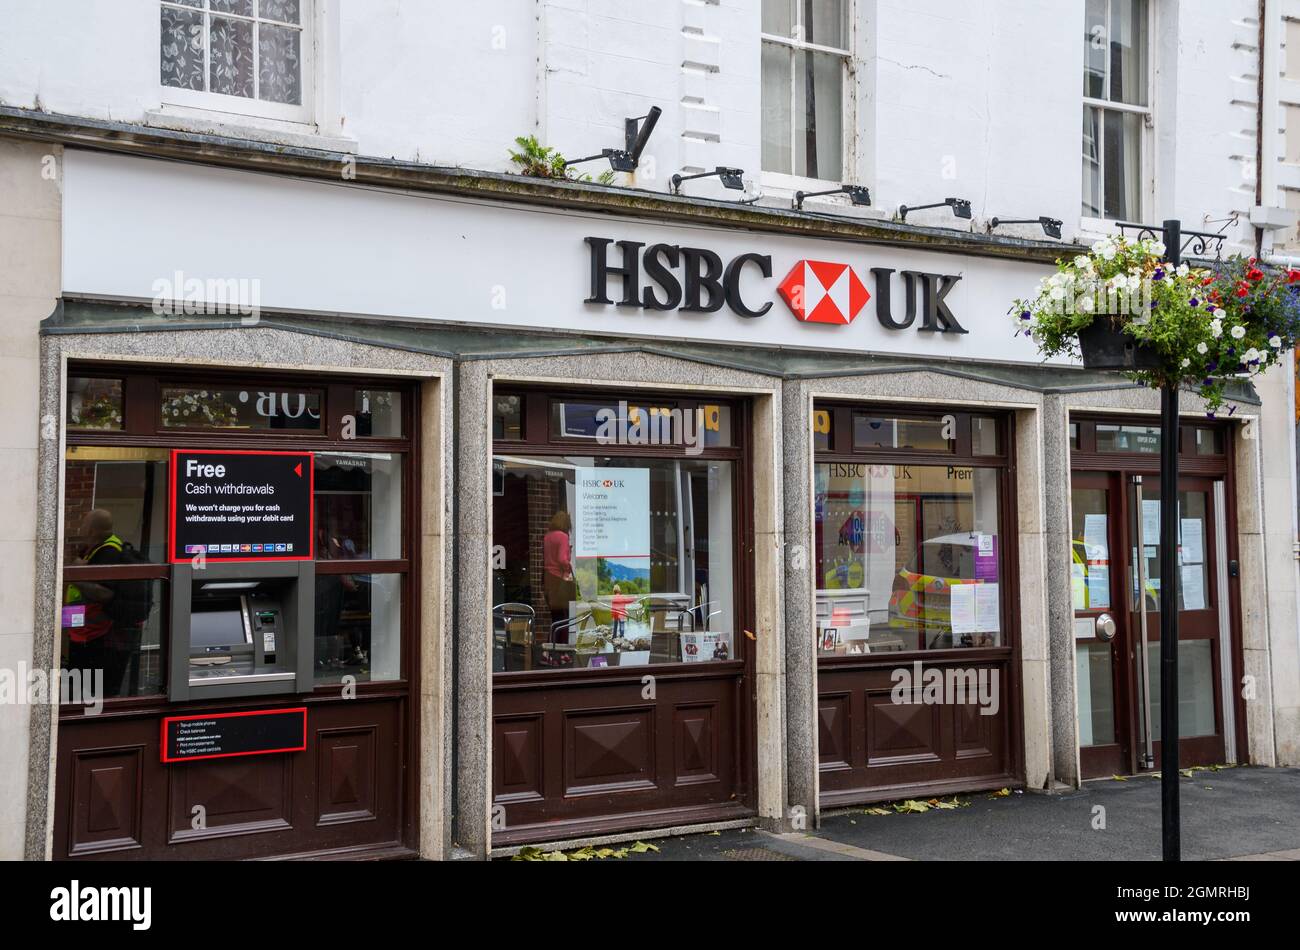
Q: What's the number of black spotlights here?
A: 5